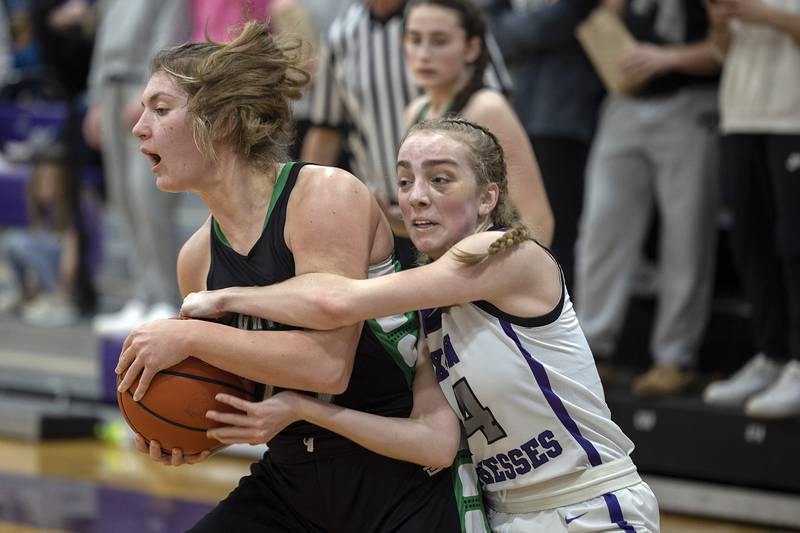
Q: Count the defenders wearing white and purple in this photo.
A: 1